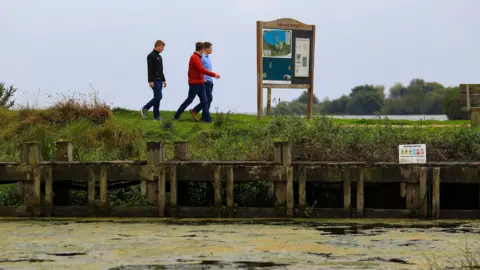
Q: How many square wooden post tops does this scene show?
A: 5